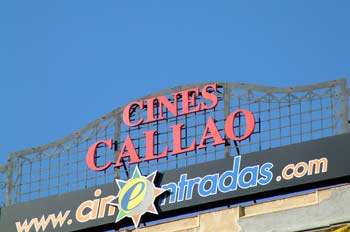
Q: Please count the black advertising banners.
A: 1